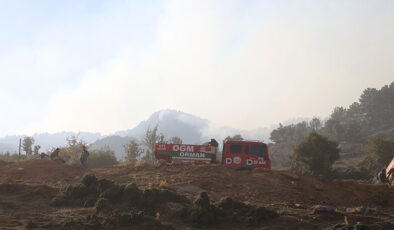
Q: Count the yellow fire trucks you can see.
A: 0